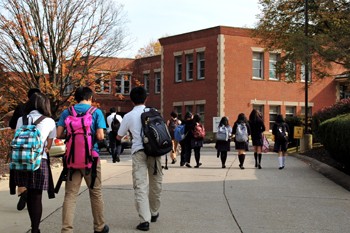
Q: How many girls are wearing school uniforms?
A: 6